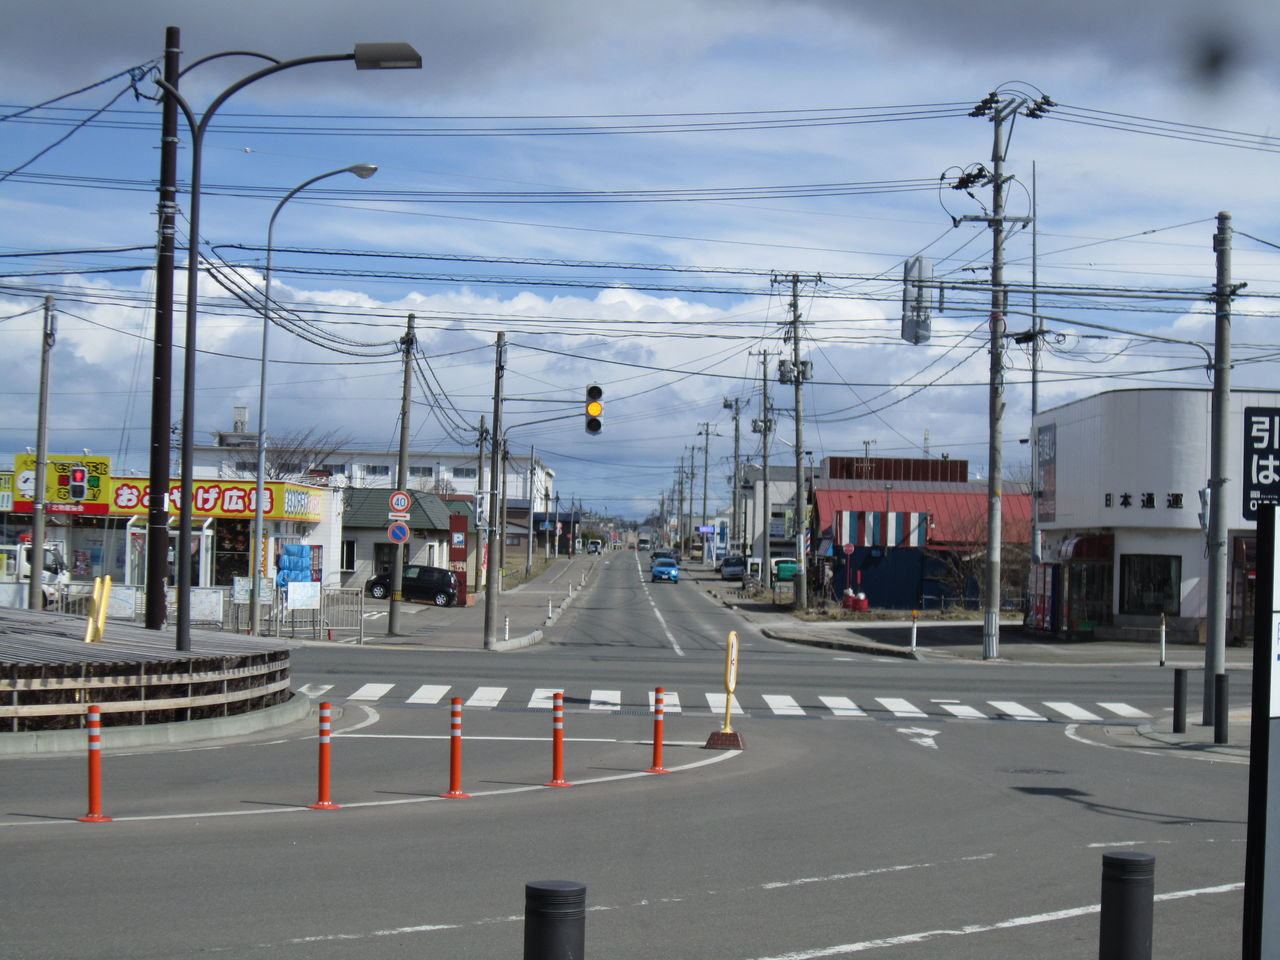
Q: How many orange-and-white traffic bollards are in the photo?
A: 5